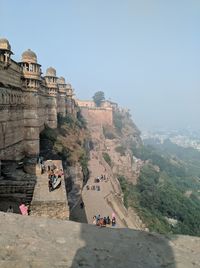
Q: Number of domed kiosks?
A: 5